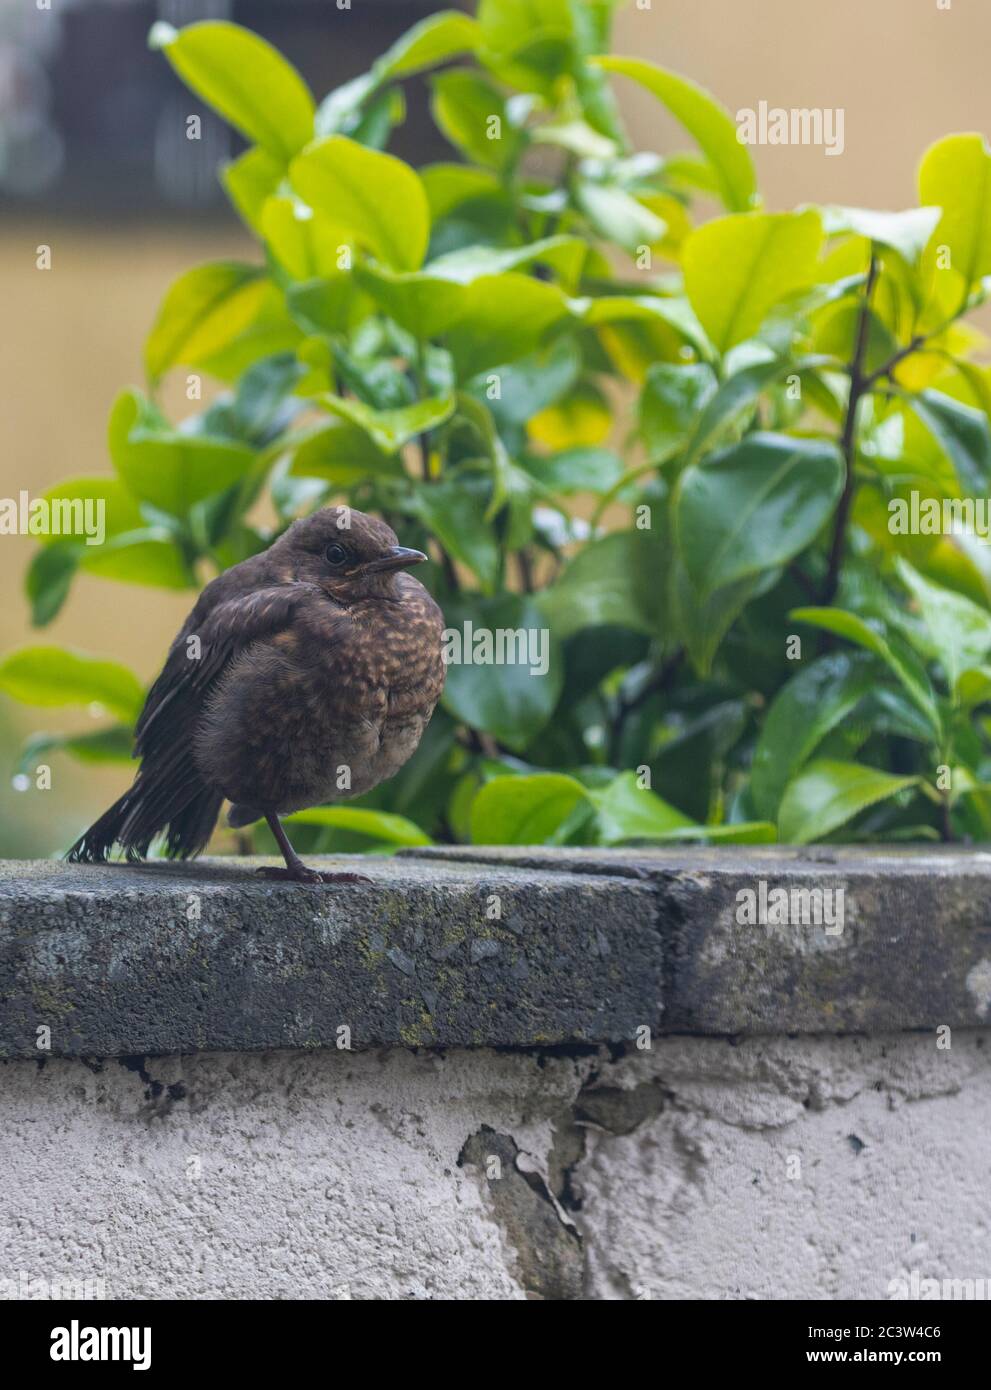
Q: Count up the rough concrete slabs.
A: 2